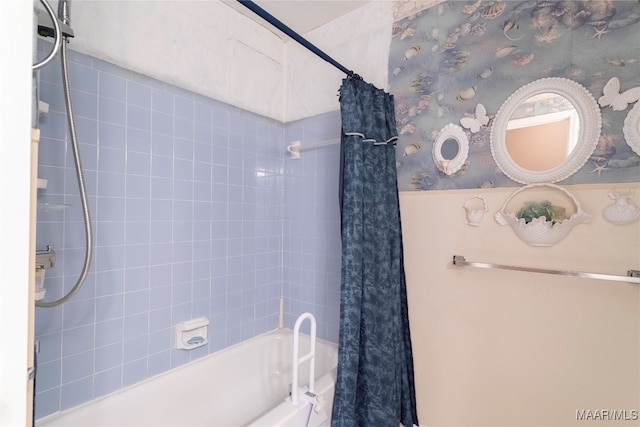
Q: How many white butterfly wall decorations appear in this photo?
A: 2